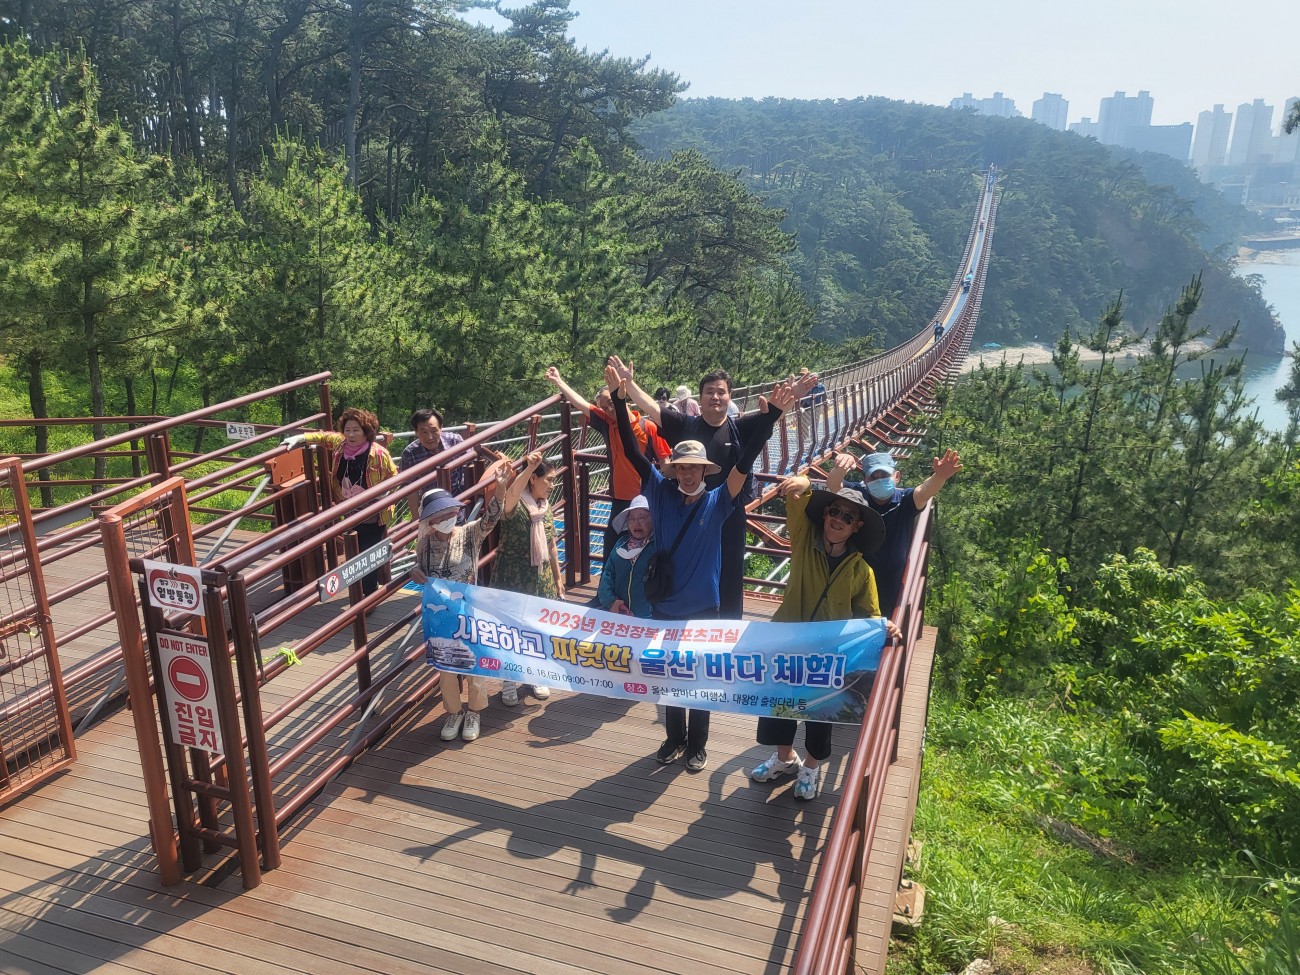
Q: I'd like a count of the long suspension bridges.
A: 1